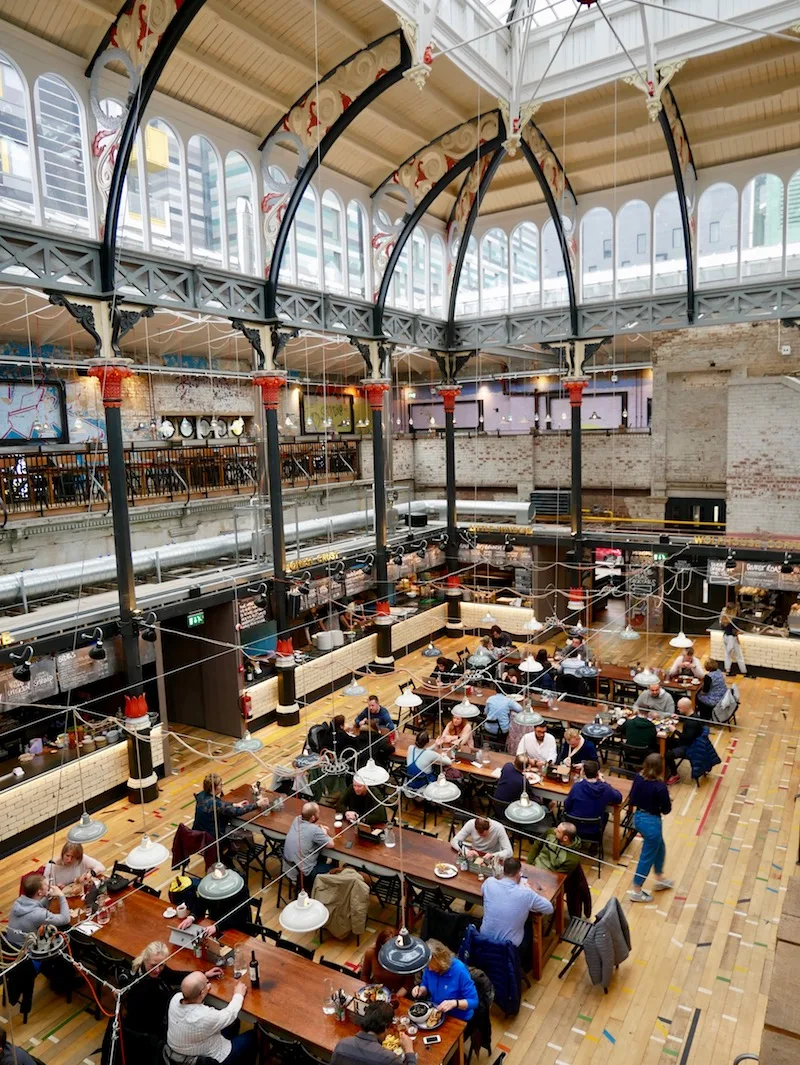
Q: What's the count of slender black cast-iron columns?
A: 5